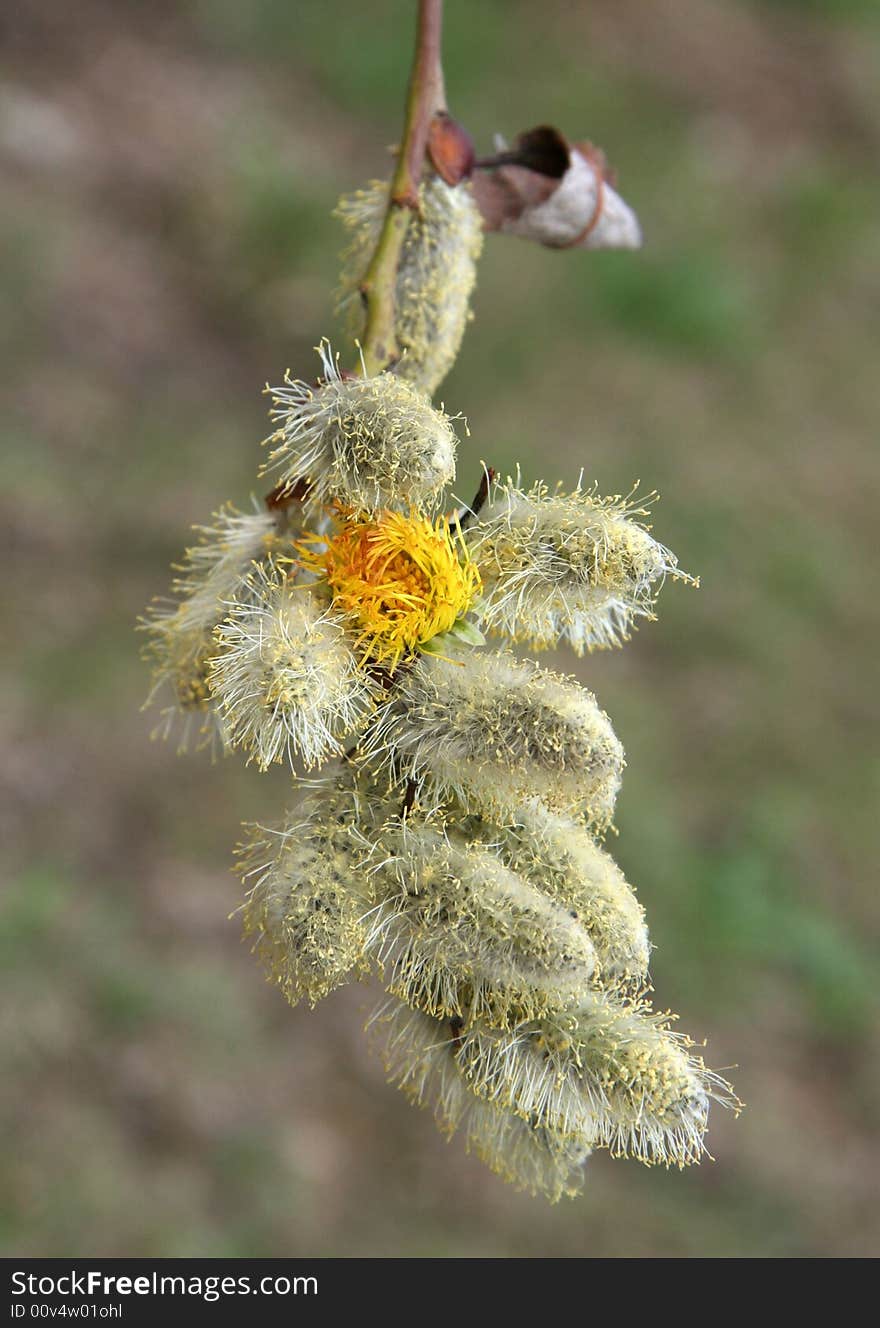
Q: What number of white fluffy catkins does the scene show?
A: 11